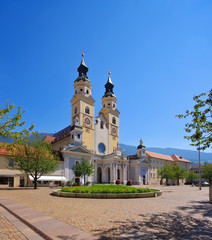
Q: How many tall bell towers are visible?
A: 2